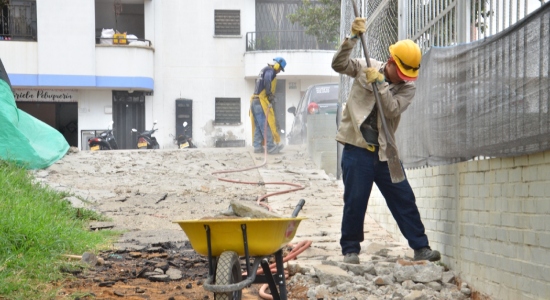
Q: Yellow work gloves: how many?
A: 2